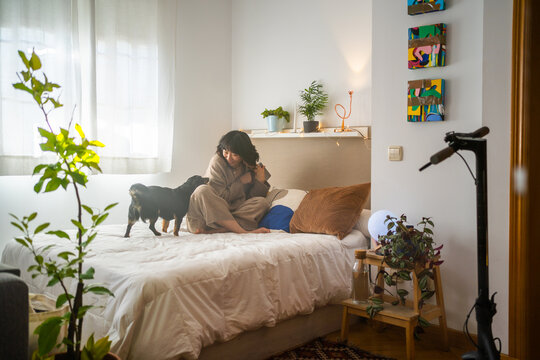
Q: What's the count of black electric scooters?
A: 1